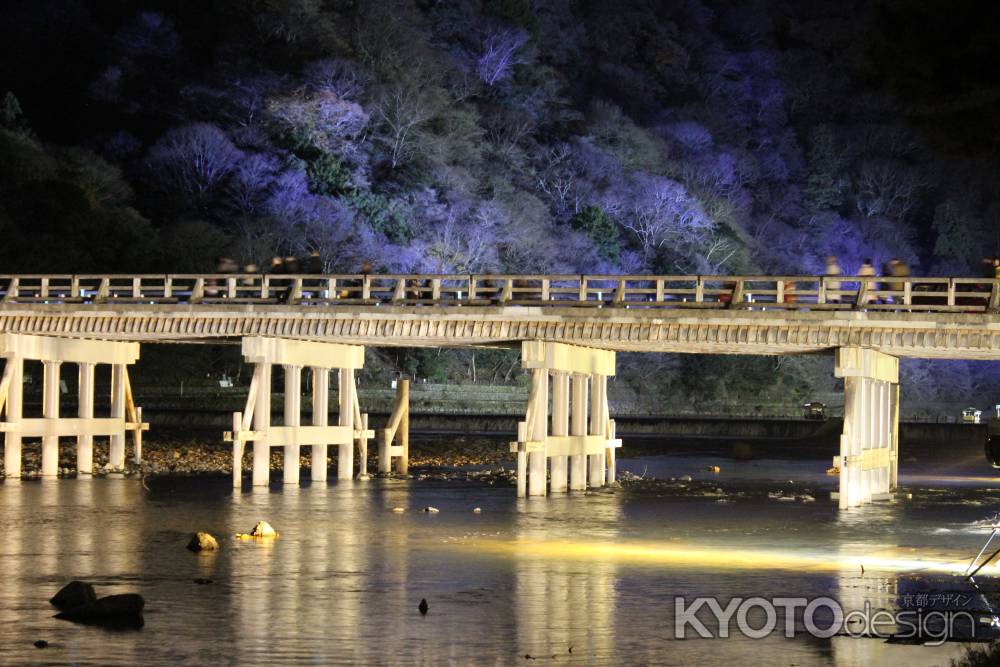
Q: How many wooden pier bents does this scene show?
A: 4